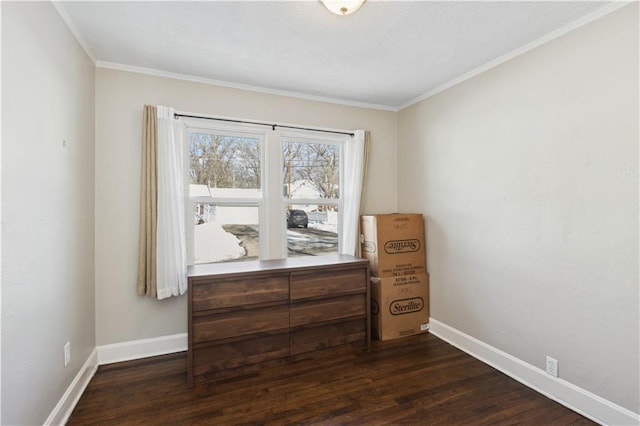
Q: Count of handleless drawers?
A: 6